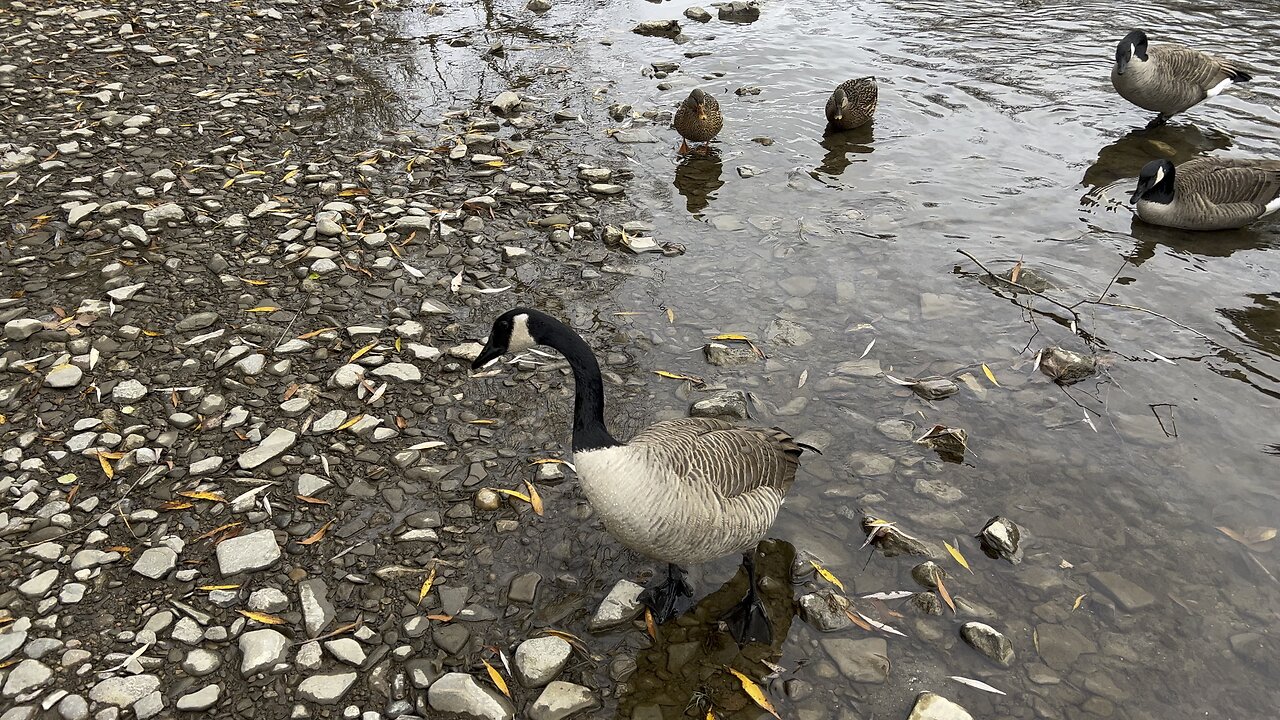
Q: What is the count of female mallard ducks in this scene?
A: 2